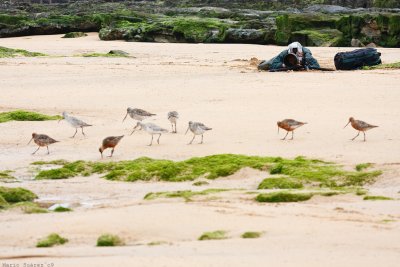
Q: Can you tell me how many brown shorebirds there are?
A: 4